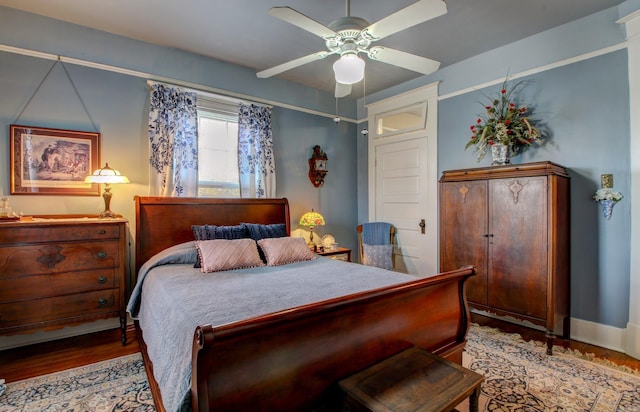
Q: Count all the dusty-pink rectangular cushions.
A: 2